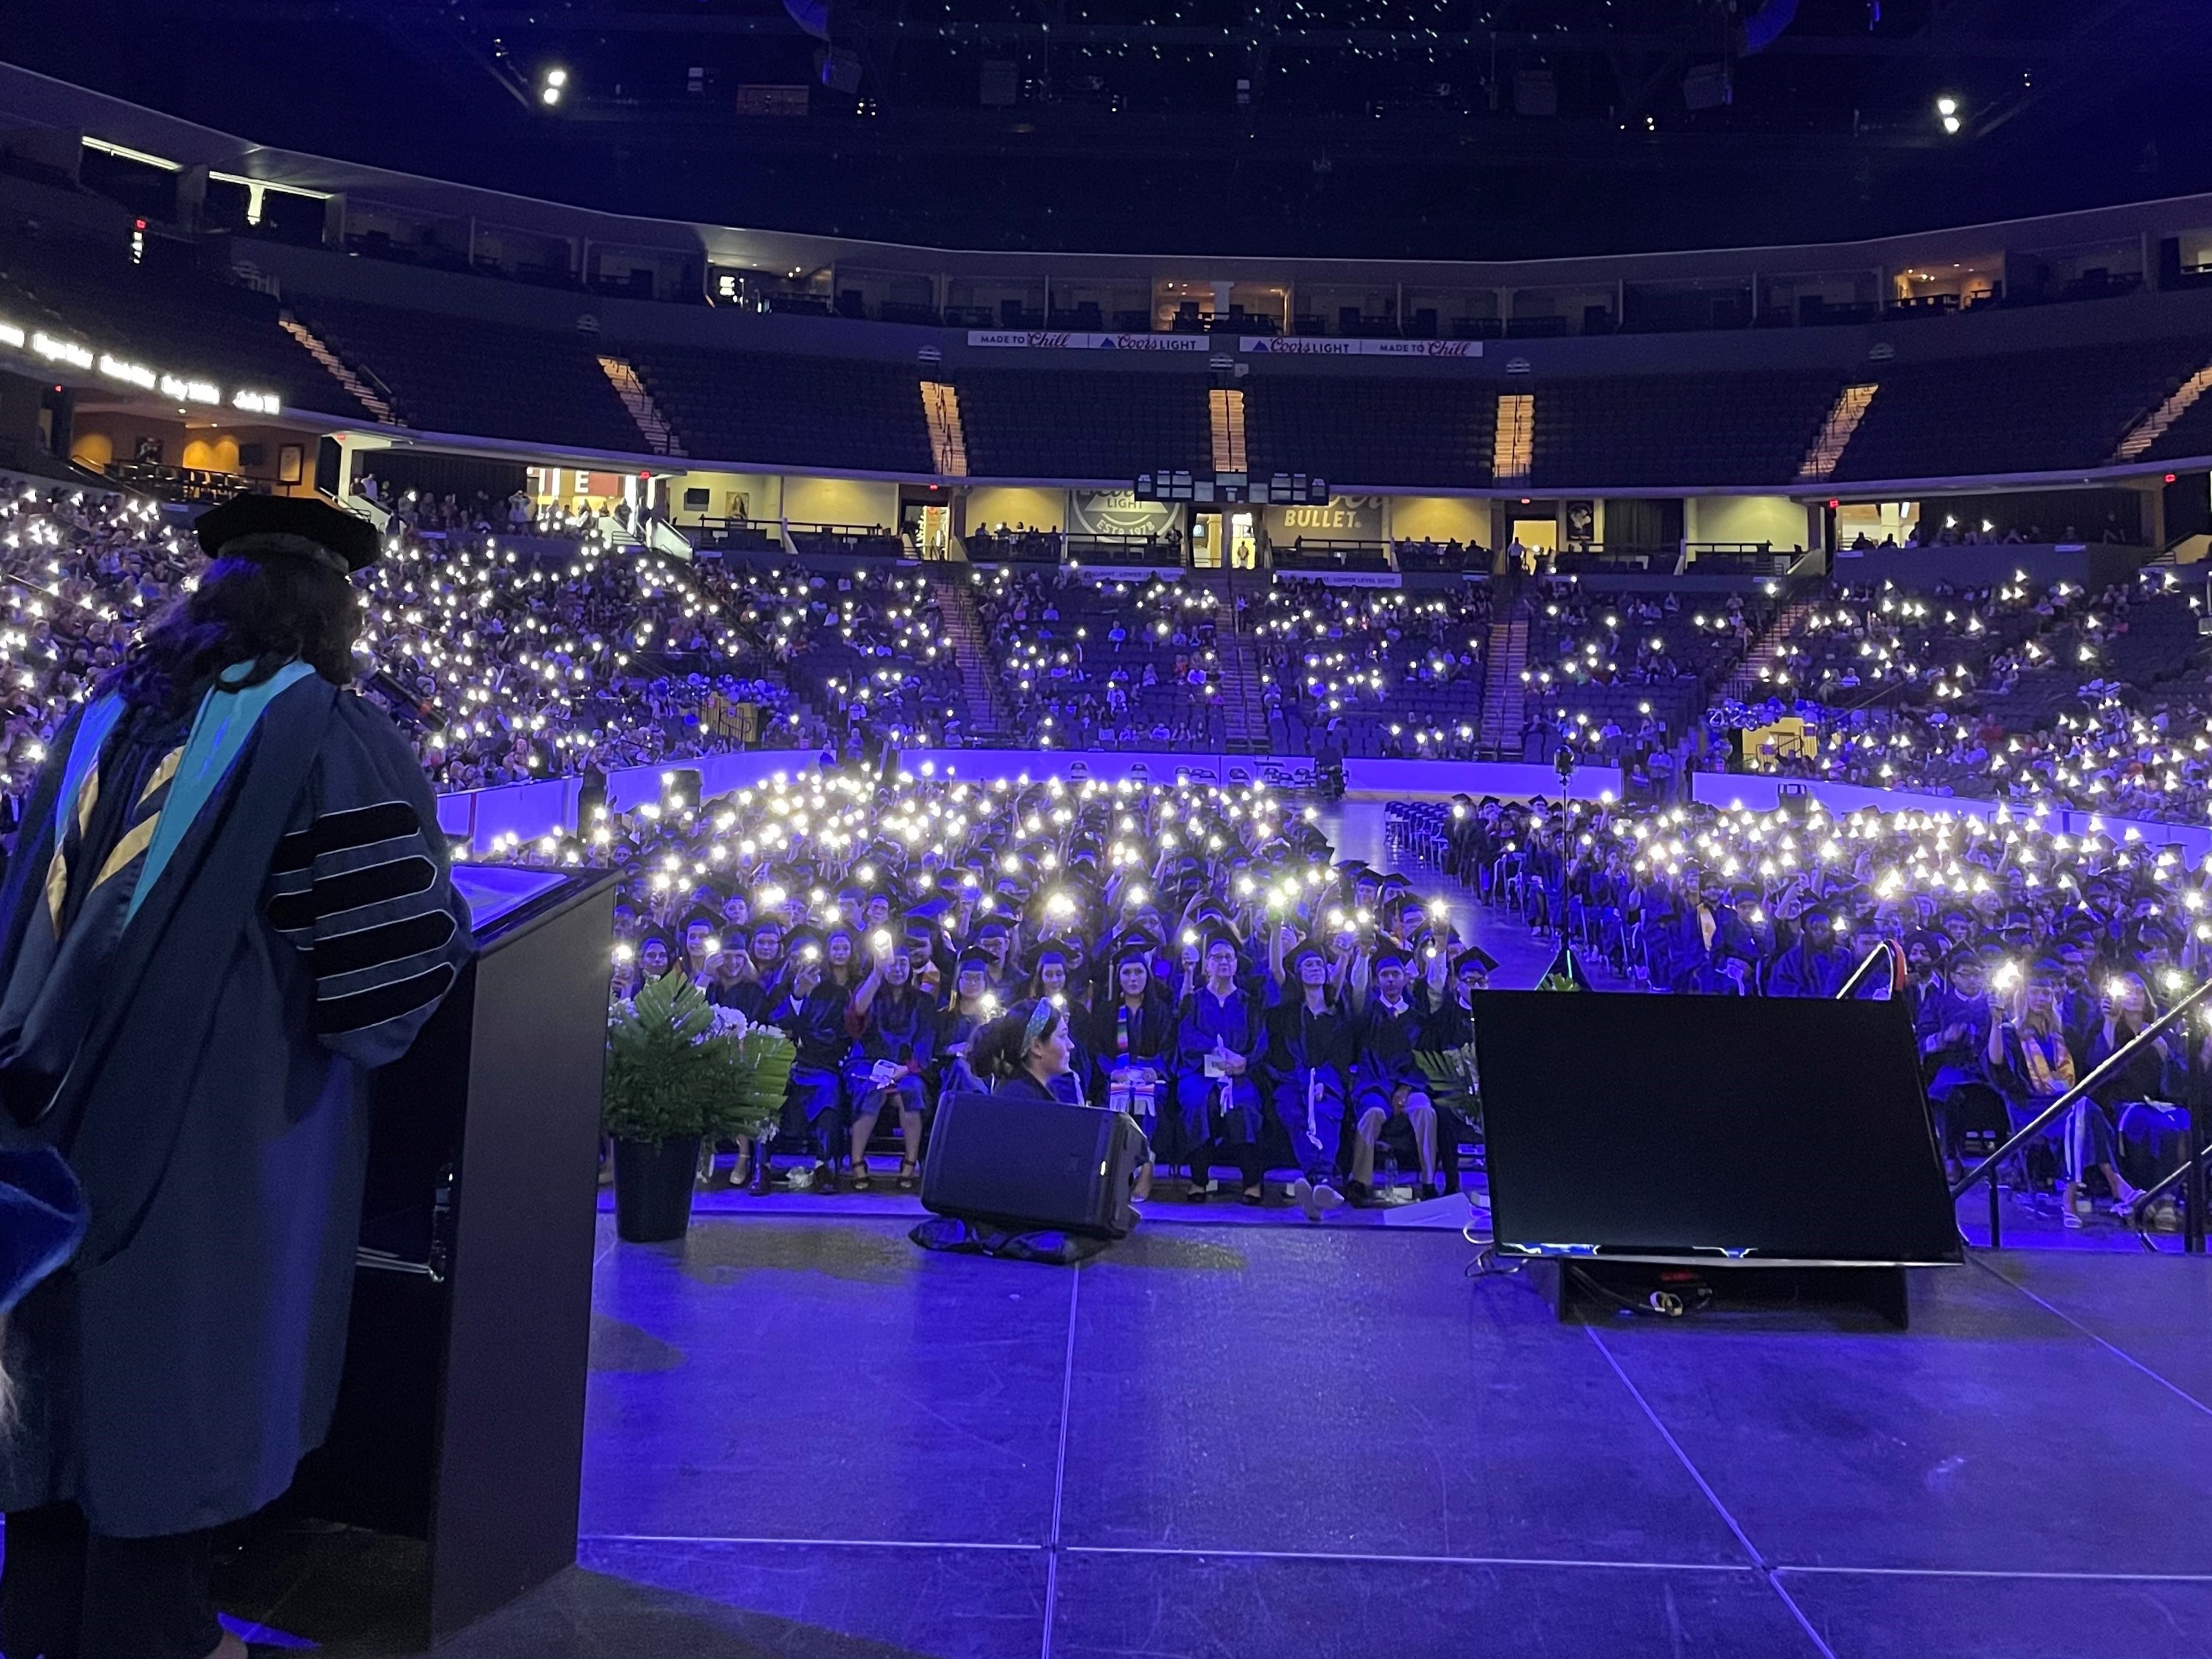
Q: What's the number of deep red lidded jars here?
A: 0